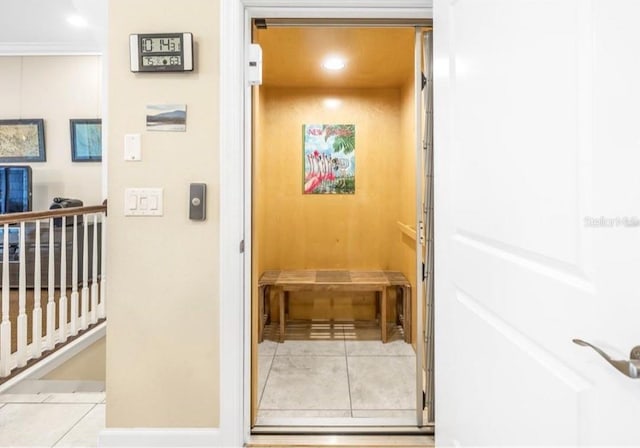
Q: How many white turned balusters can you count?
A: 9